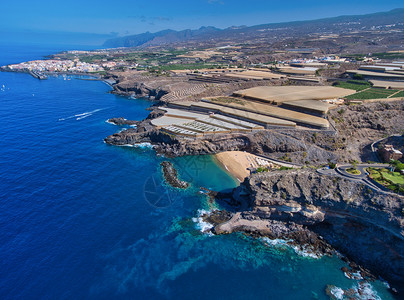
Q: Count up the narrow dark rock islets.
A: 1